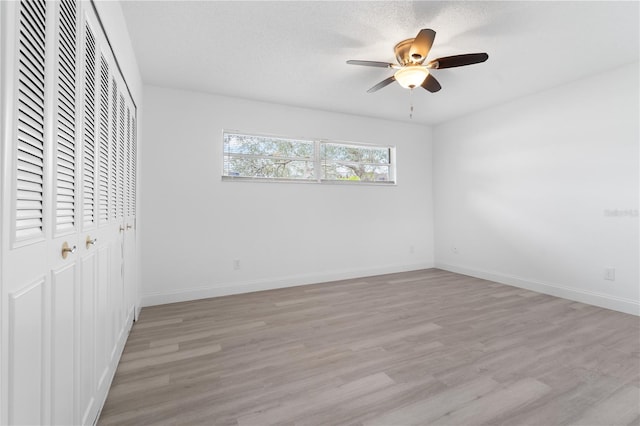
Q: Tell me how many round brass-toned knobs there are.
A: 4